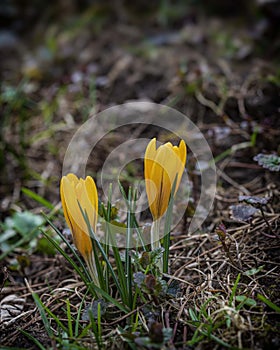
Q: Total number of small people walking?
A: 0